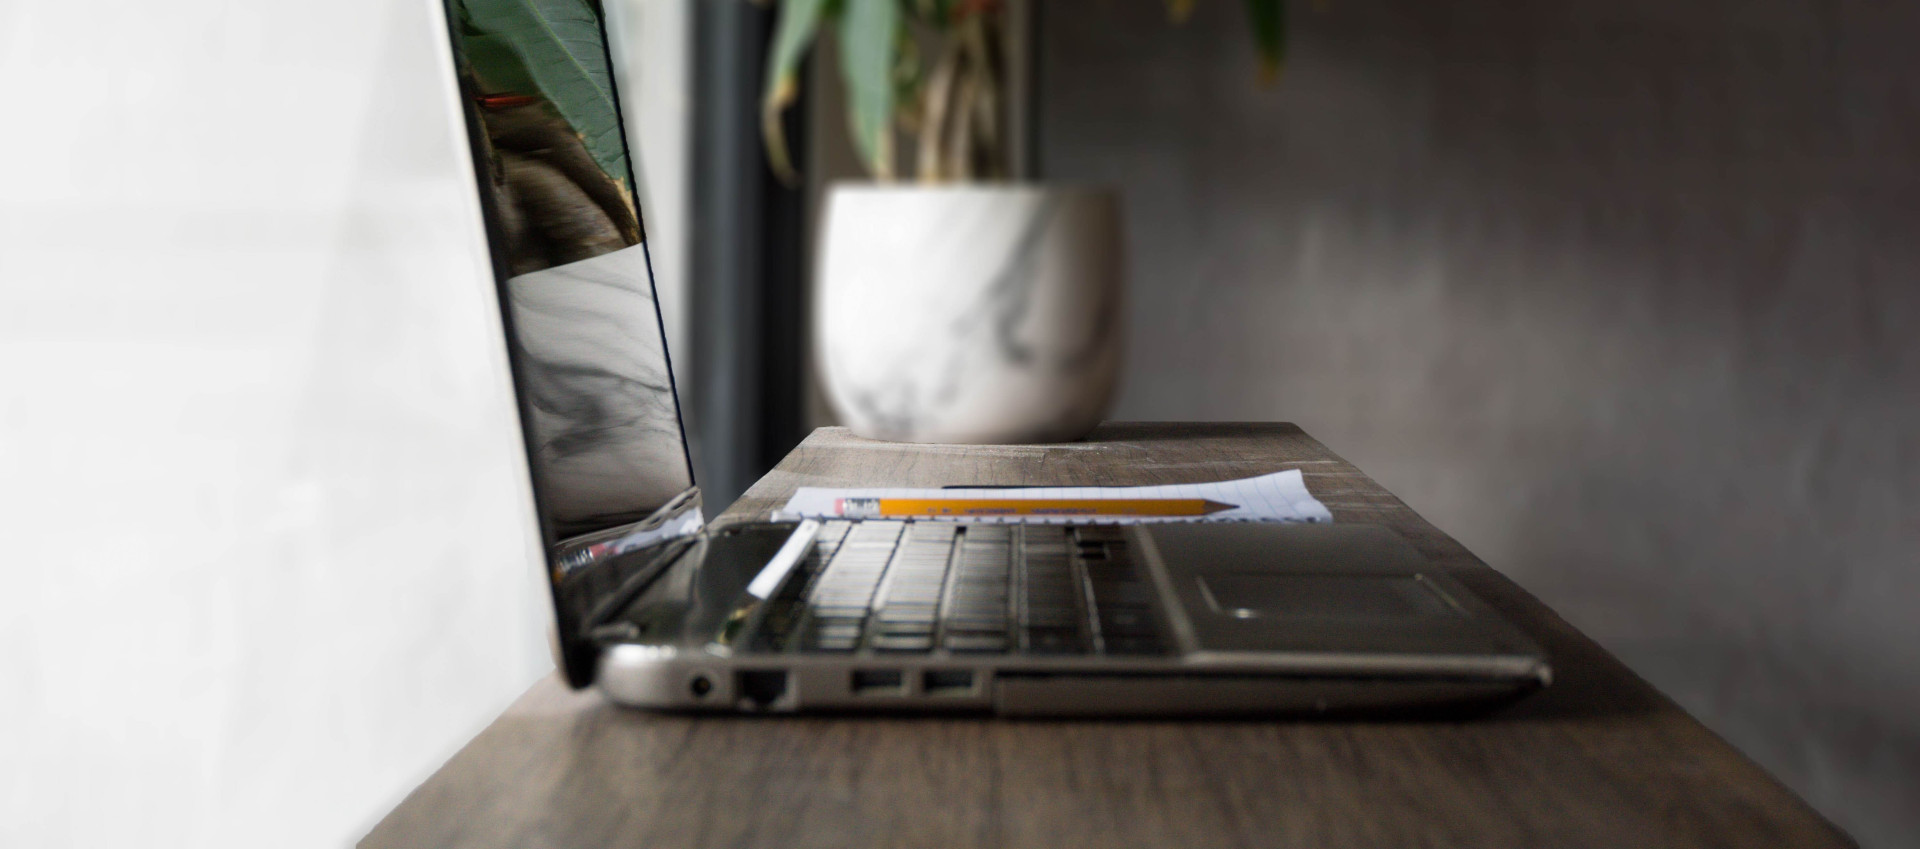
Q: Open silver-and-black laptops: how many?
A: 1